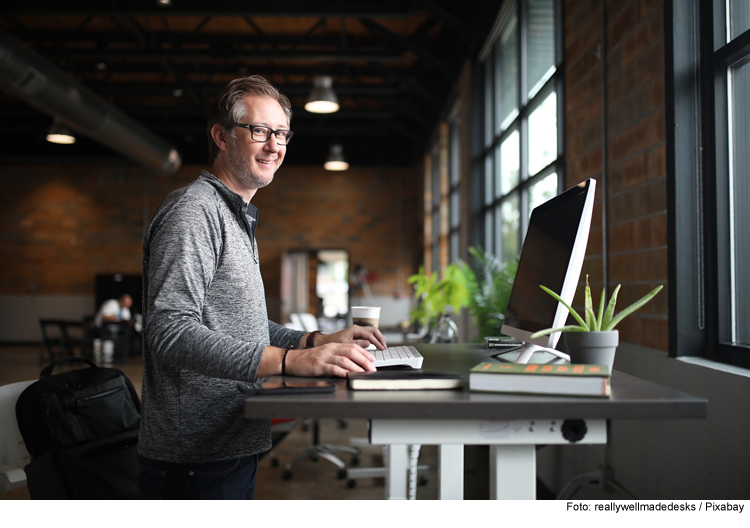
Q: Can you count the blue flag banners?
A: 0